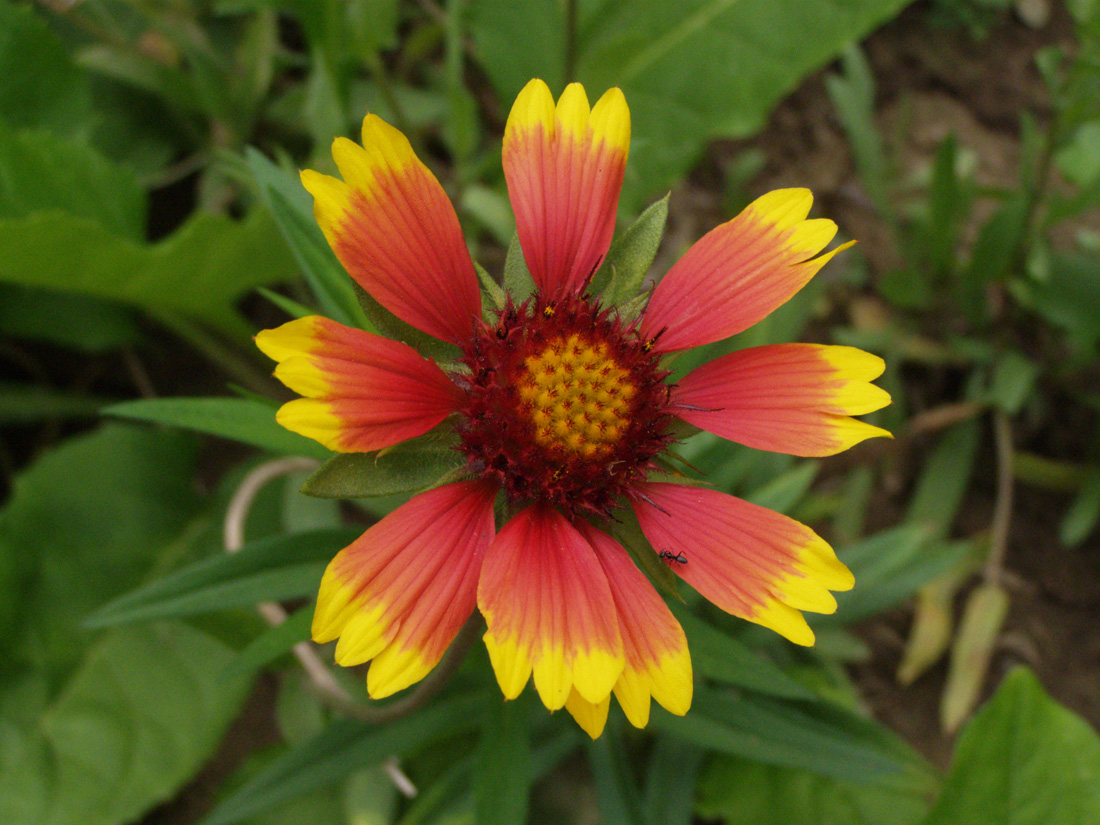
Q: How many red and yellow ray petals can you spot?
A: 9